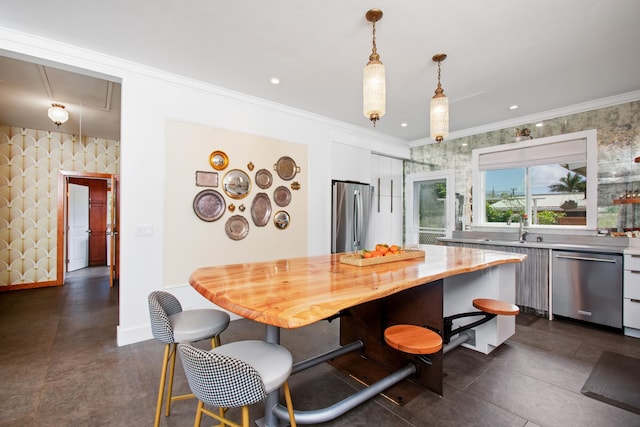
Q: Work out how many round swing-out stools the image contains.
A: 2